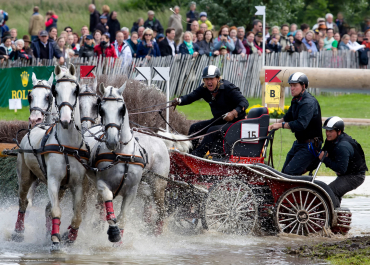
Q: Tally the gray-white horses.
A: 4